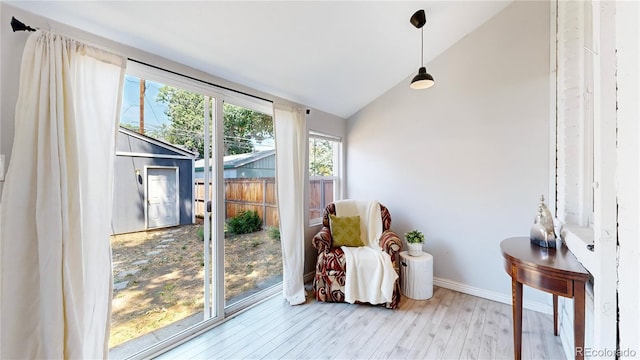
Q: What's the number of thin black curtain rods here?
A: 1